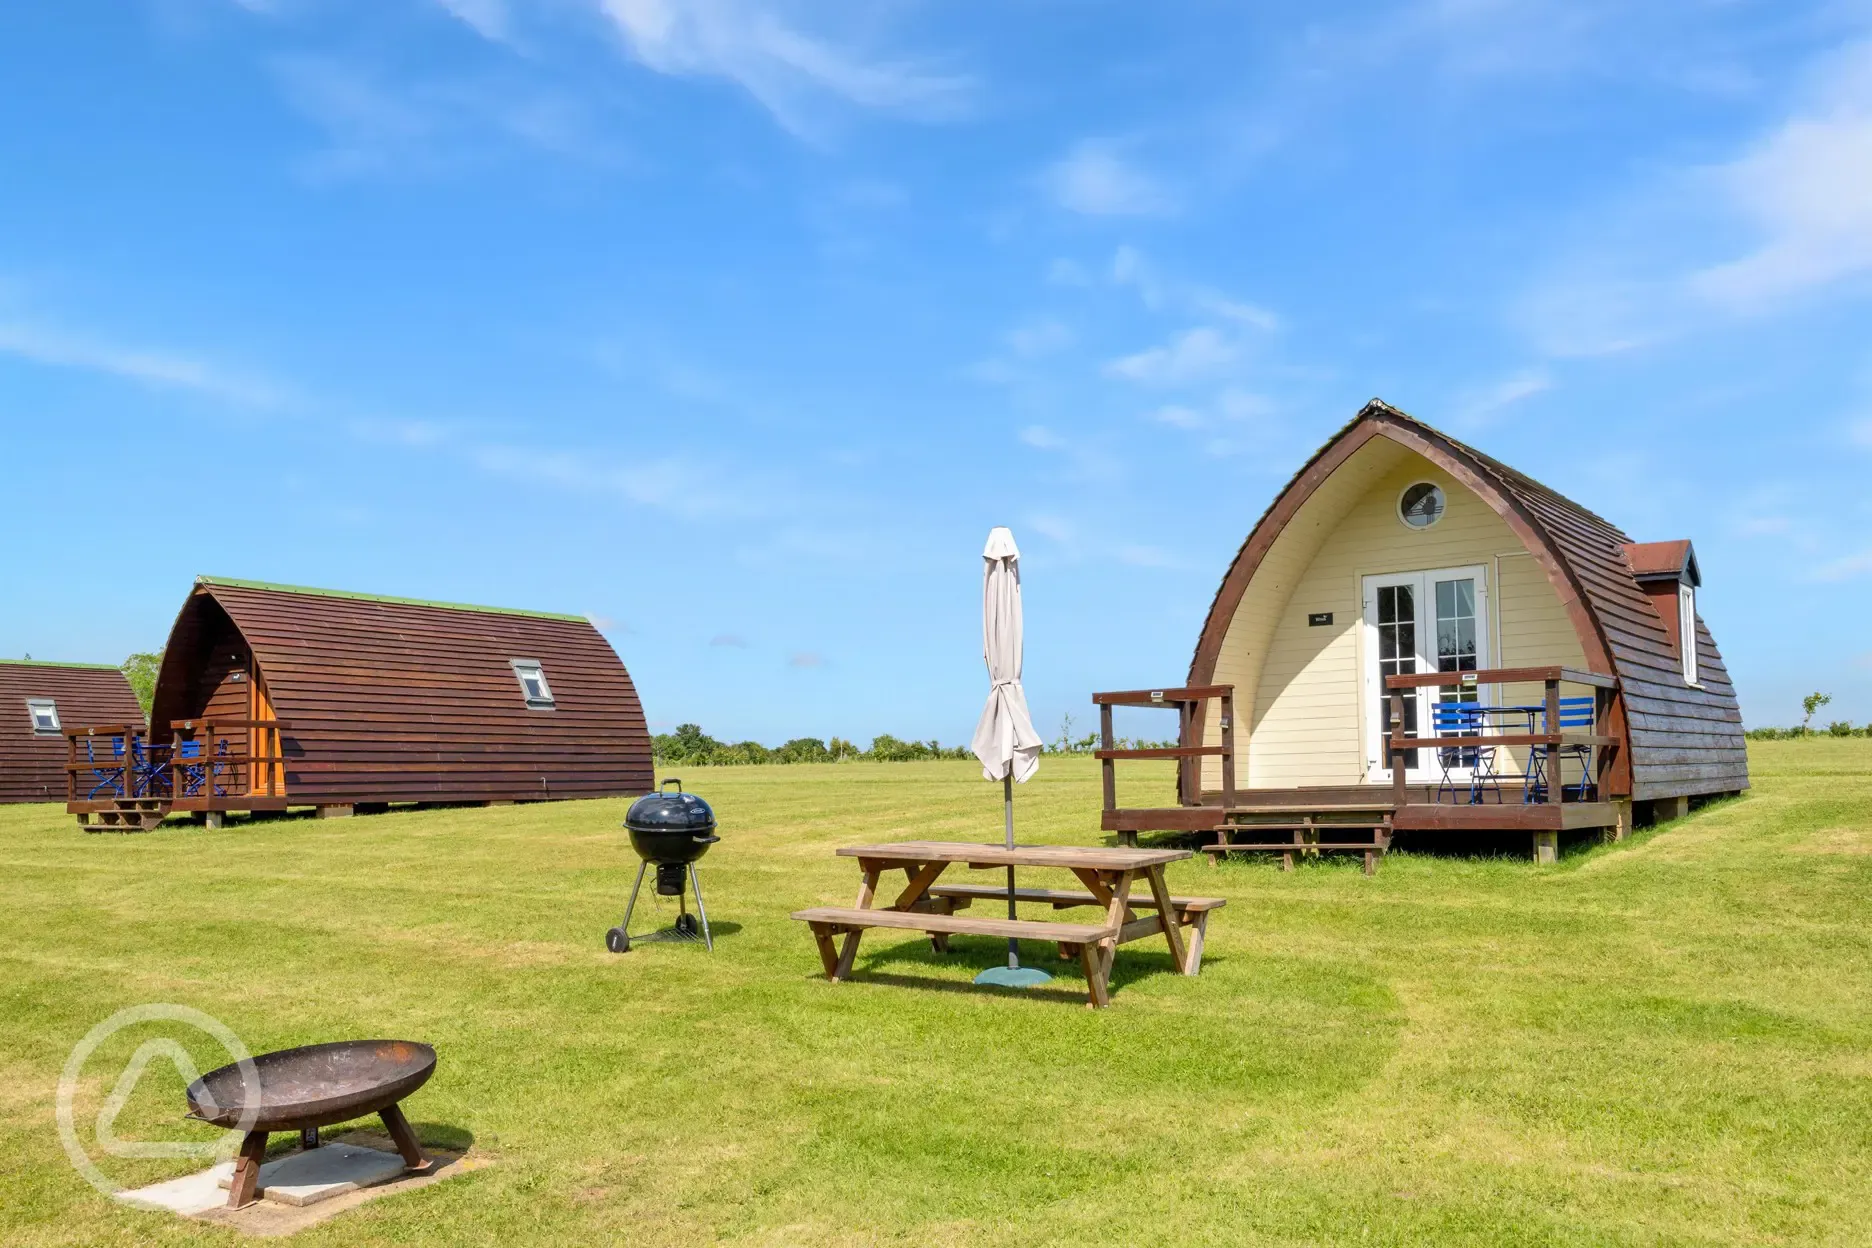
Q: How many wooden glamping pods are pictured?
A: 3